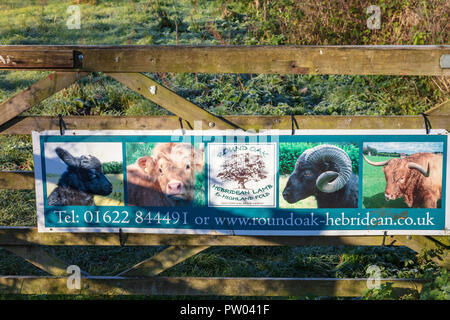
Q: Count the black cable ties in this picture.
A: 6